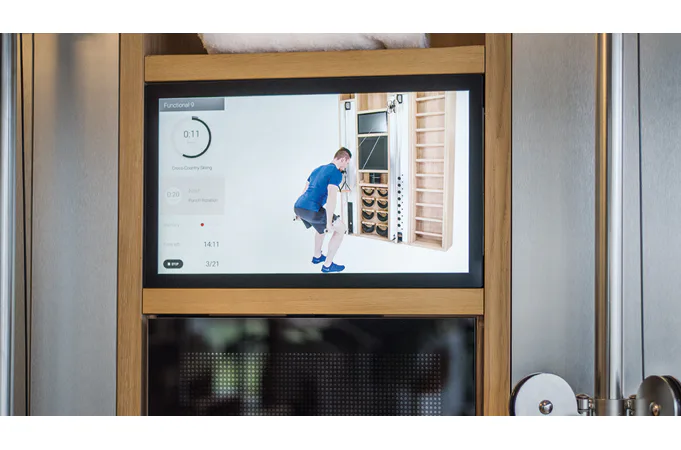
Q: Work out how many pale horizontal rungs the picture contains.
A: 10